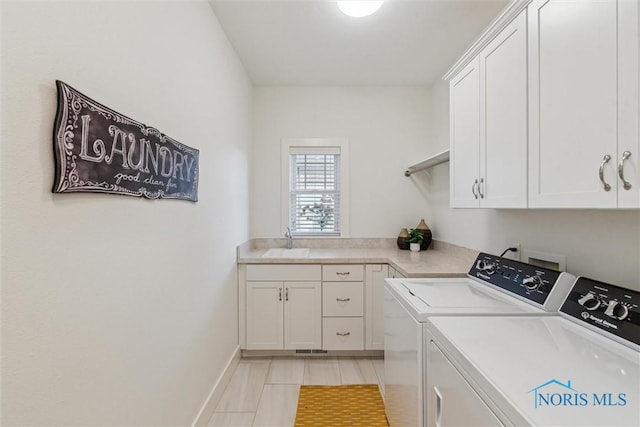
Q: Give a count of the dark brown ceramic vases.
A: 2